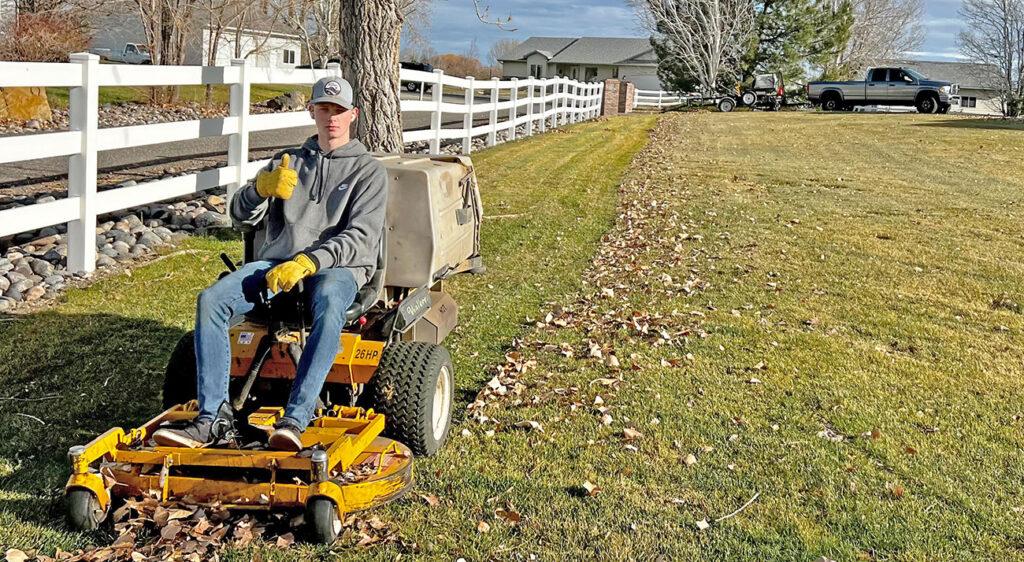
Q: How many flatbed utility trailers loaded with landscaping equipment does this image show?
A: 1